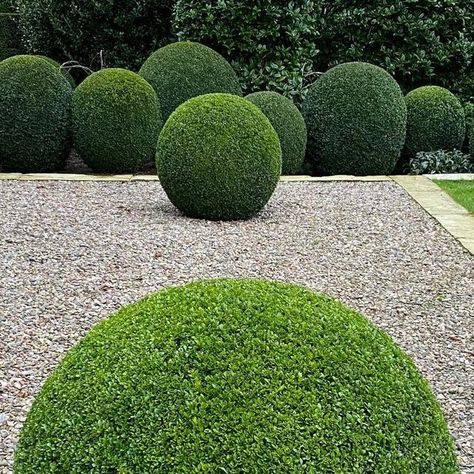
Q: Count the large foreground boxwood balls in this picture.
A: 1